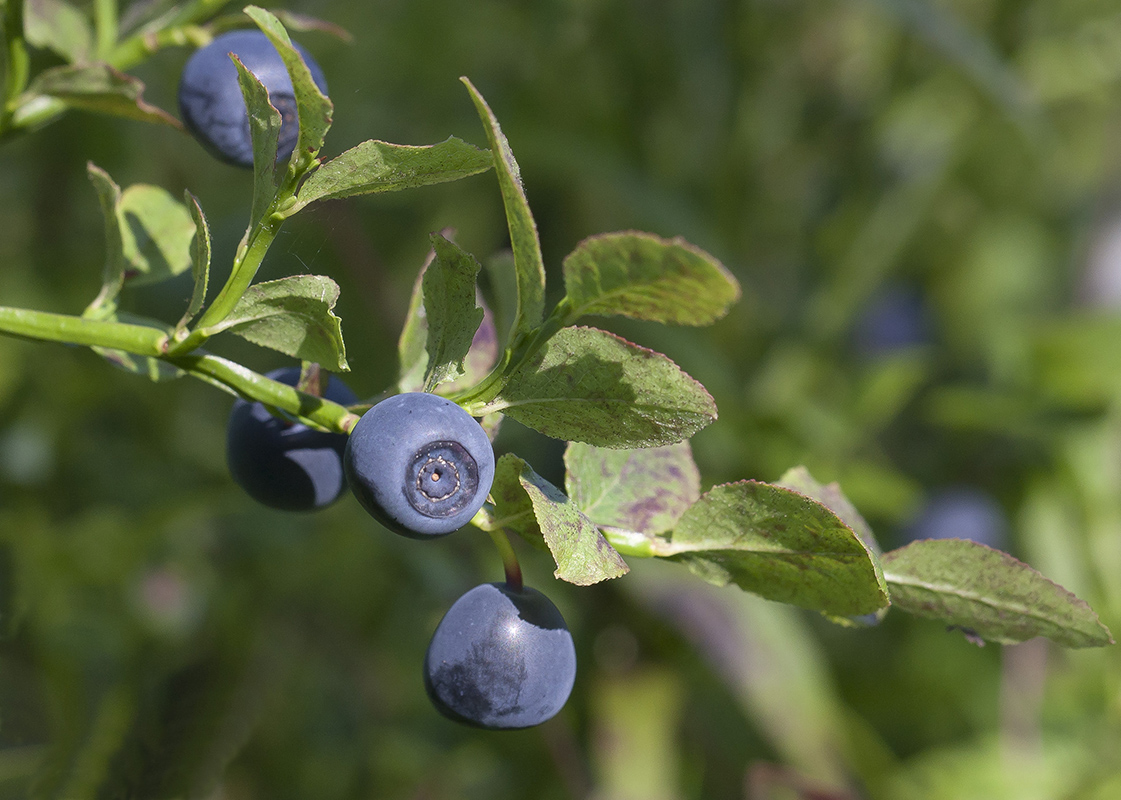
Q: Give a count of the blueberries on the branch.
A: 4